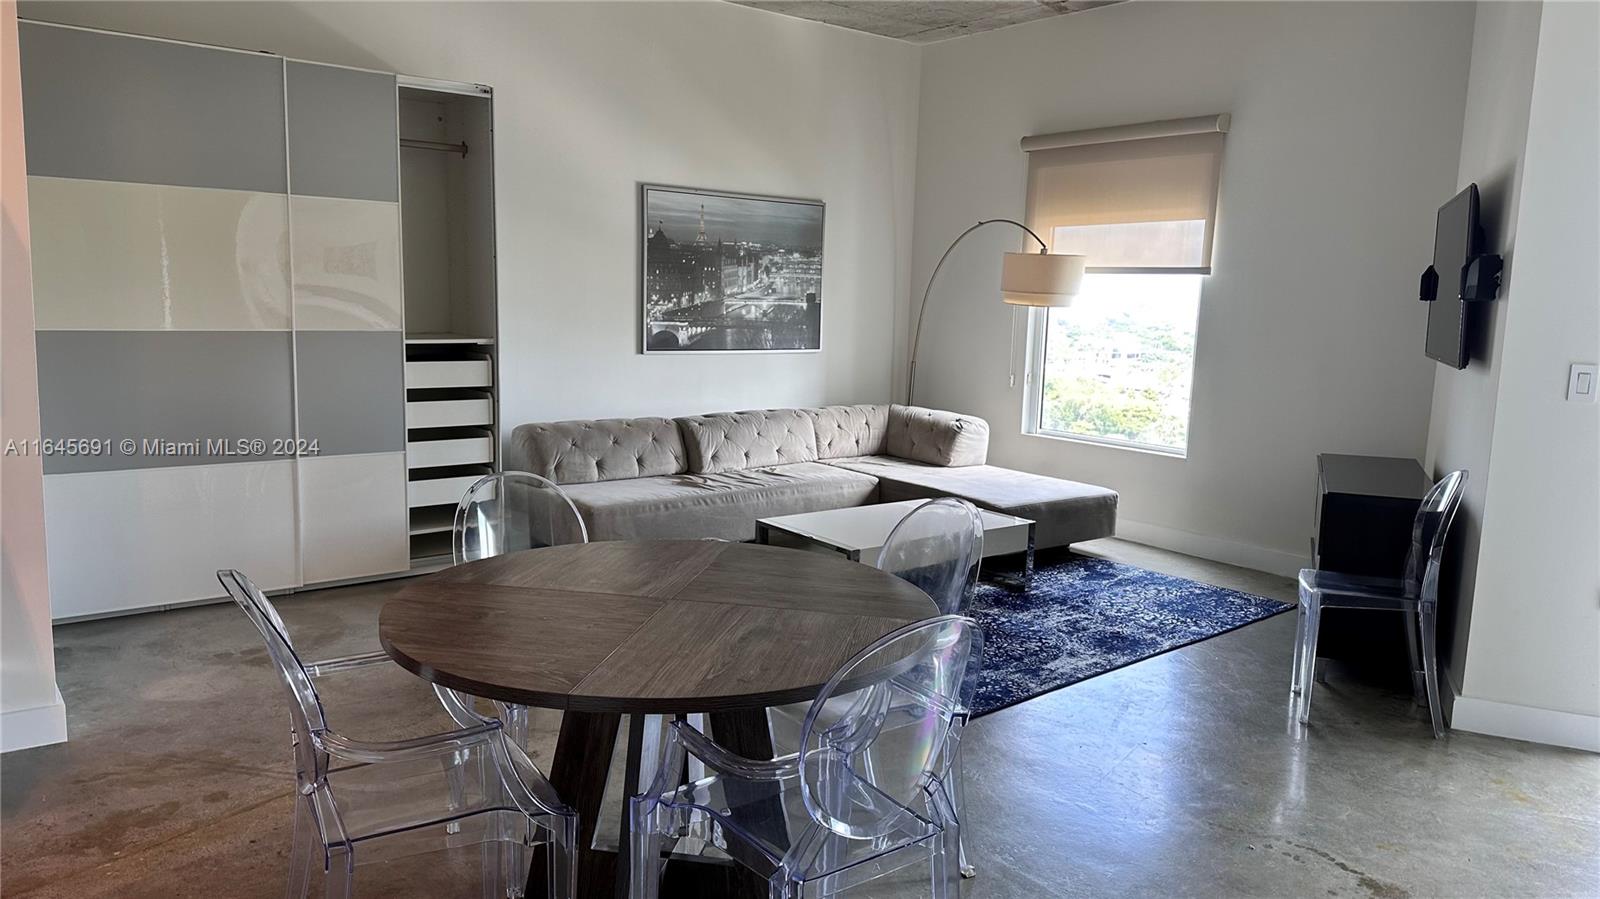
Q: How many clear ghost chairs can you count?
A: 5